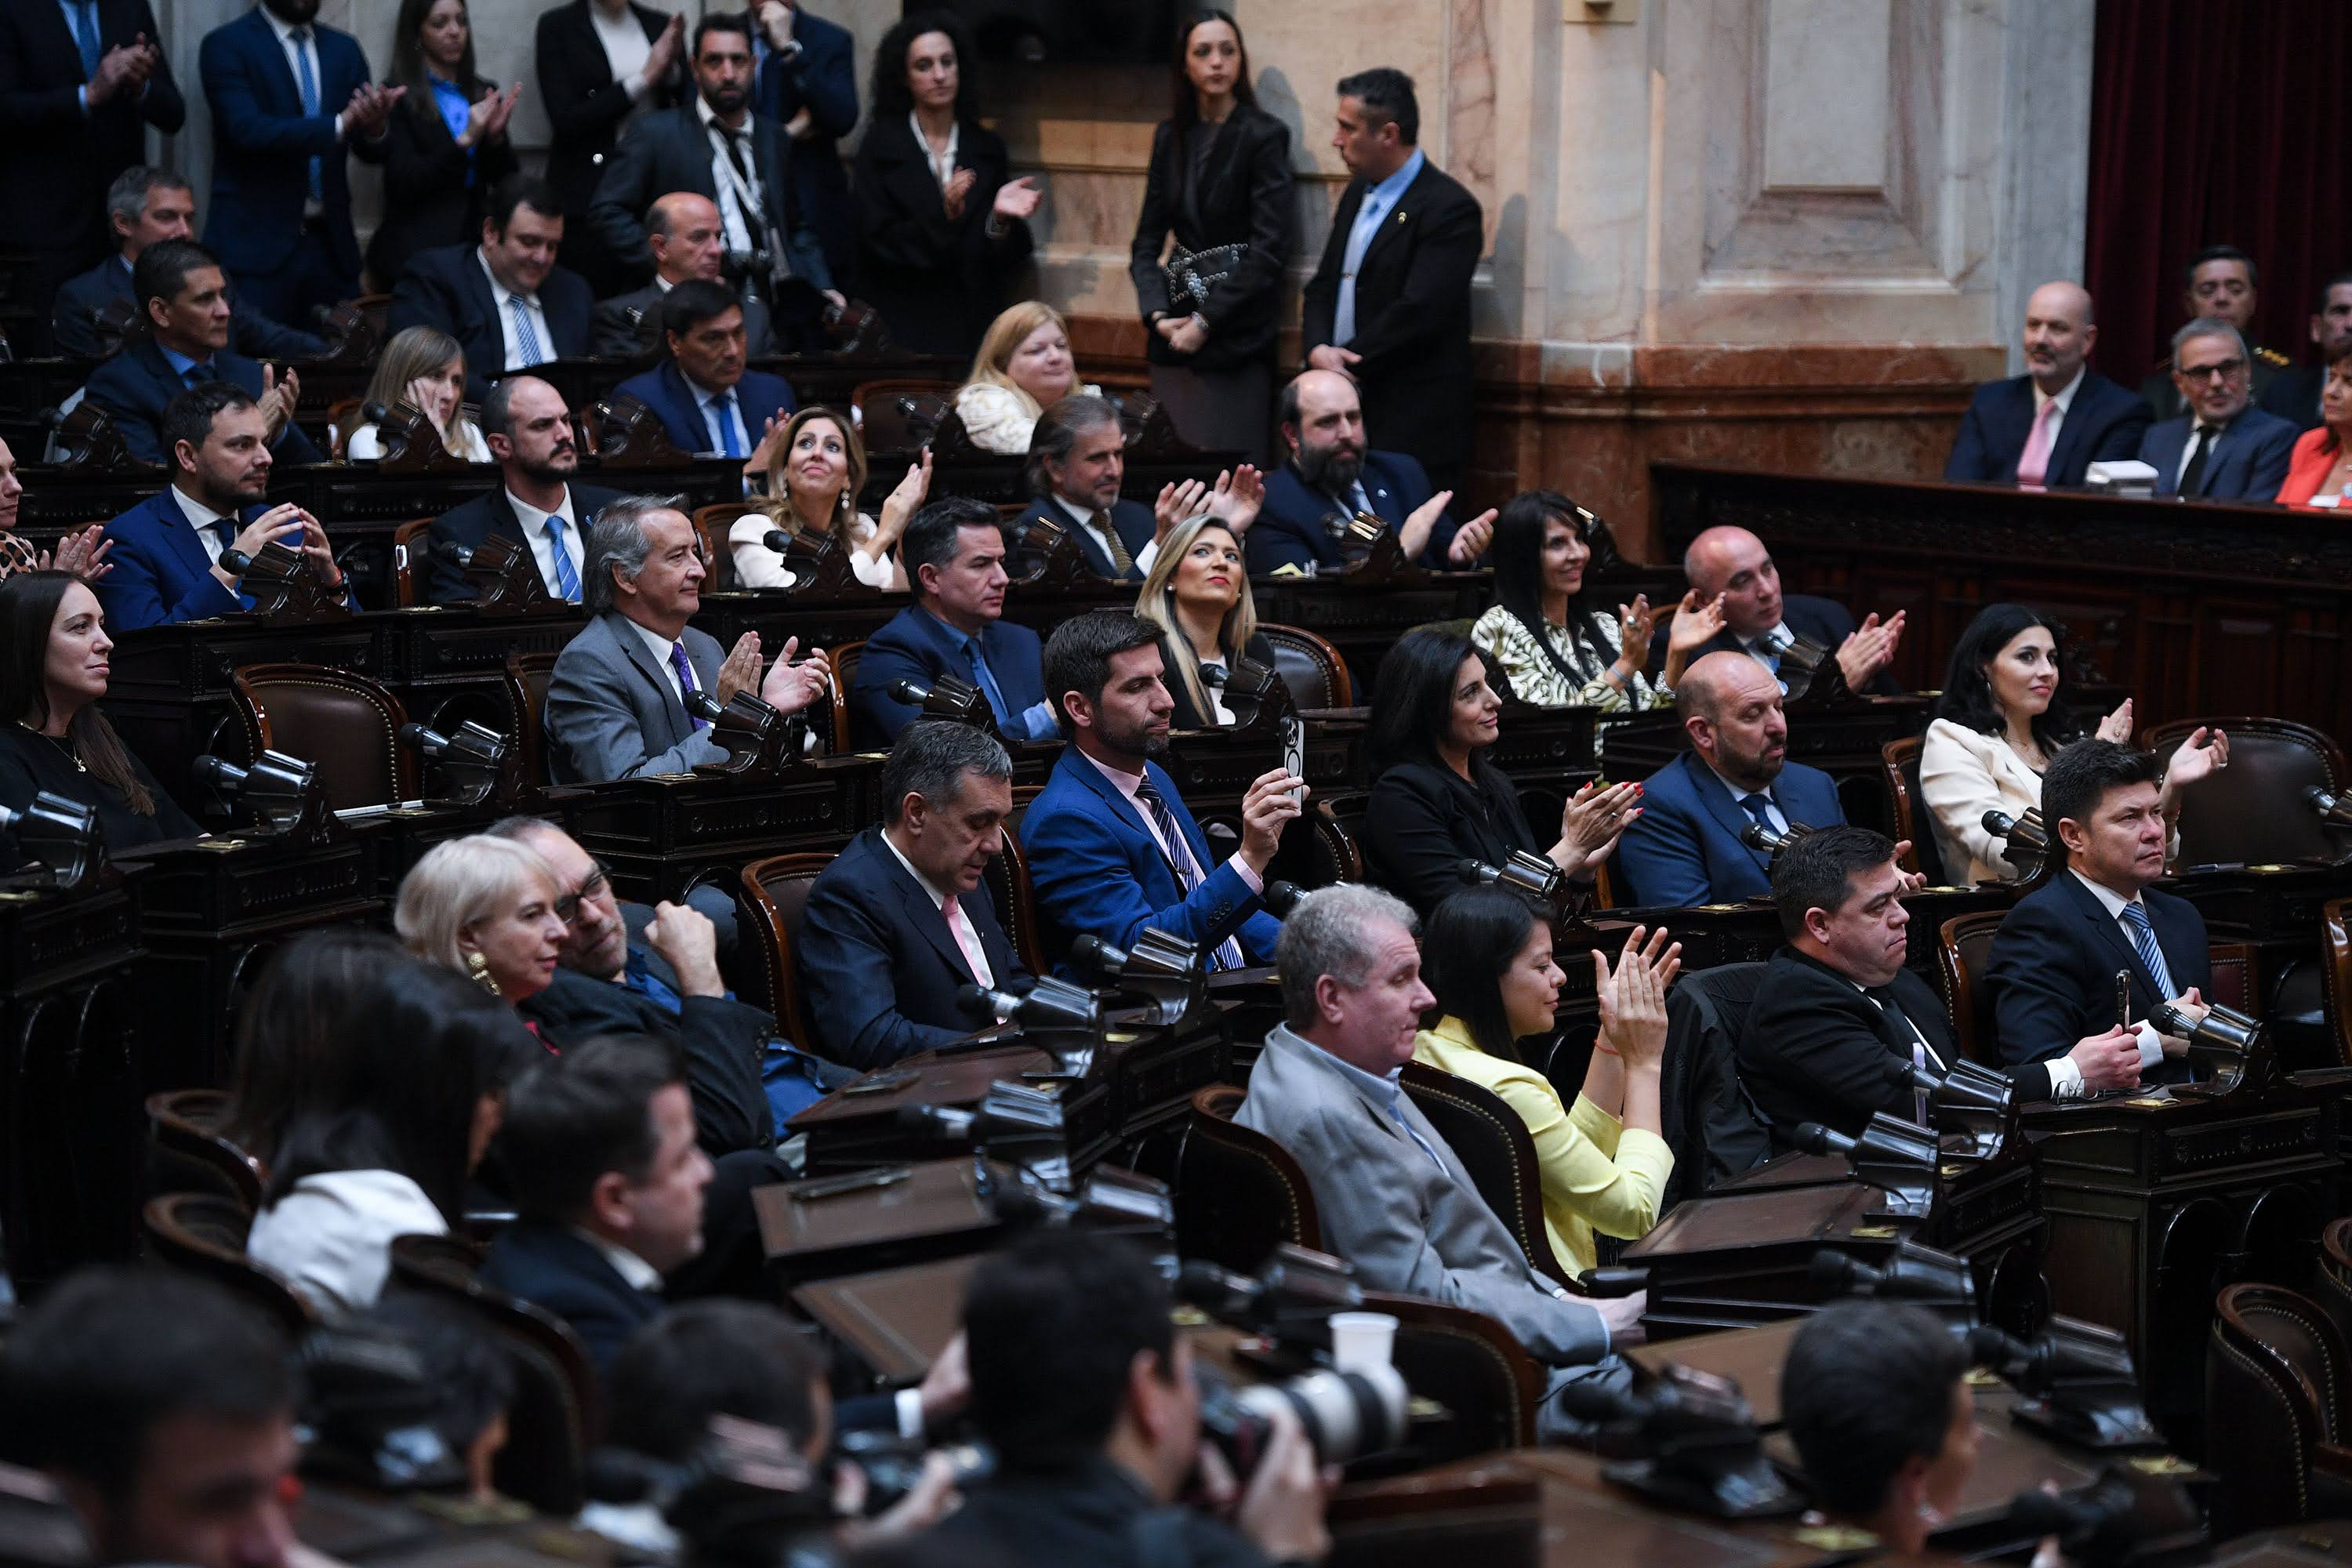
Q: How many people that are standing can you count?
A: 9